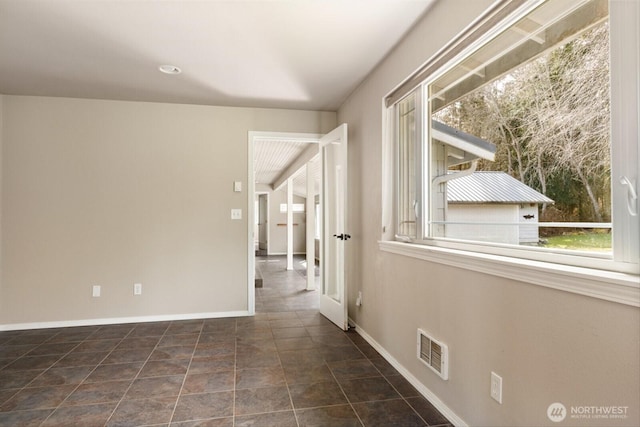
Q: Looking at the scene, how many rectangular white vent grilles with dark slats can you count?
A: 1